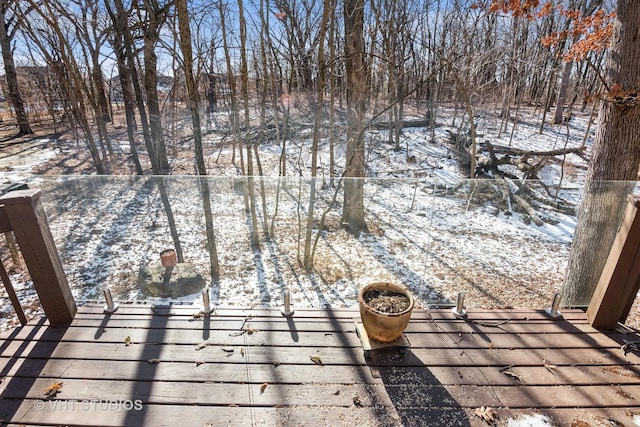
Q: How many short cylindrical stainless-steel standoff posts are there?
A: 5